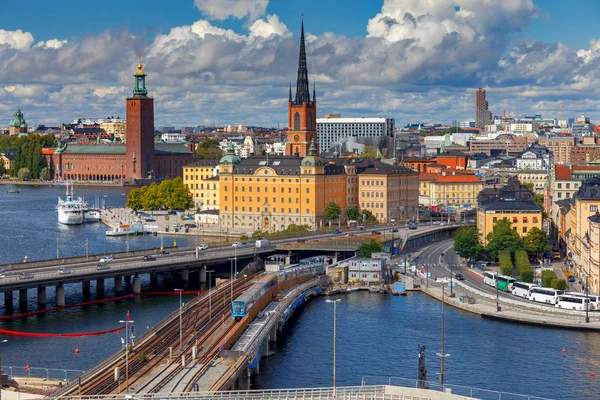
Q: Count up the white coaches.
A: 5